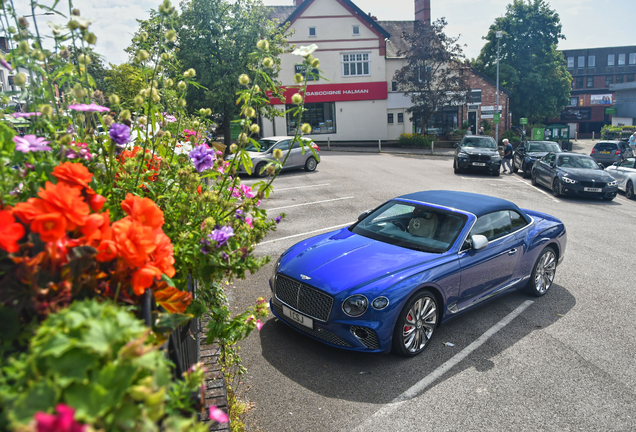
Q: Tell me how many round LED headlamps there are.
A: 2